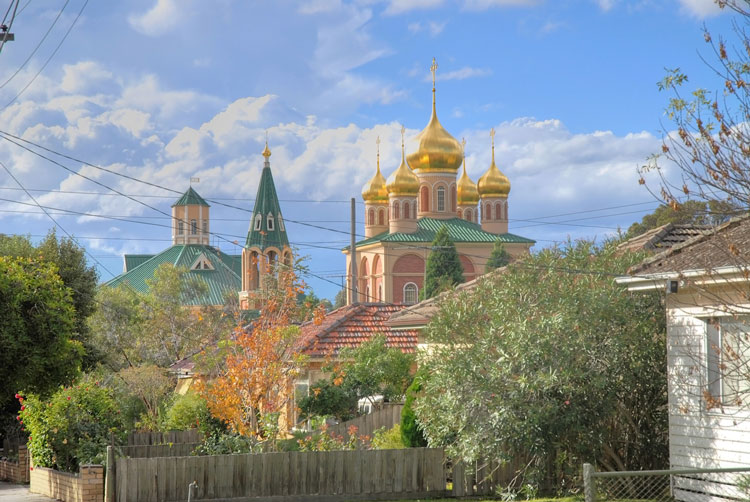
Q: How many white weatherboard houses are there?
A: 1